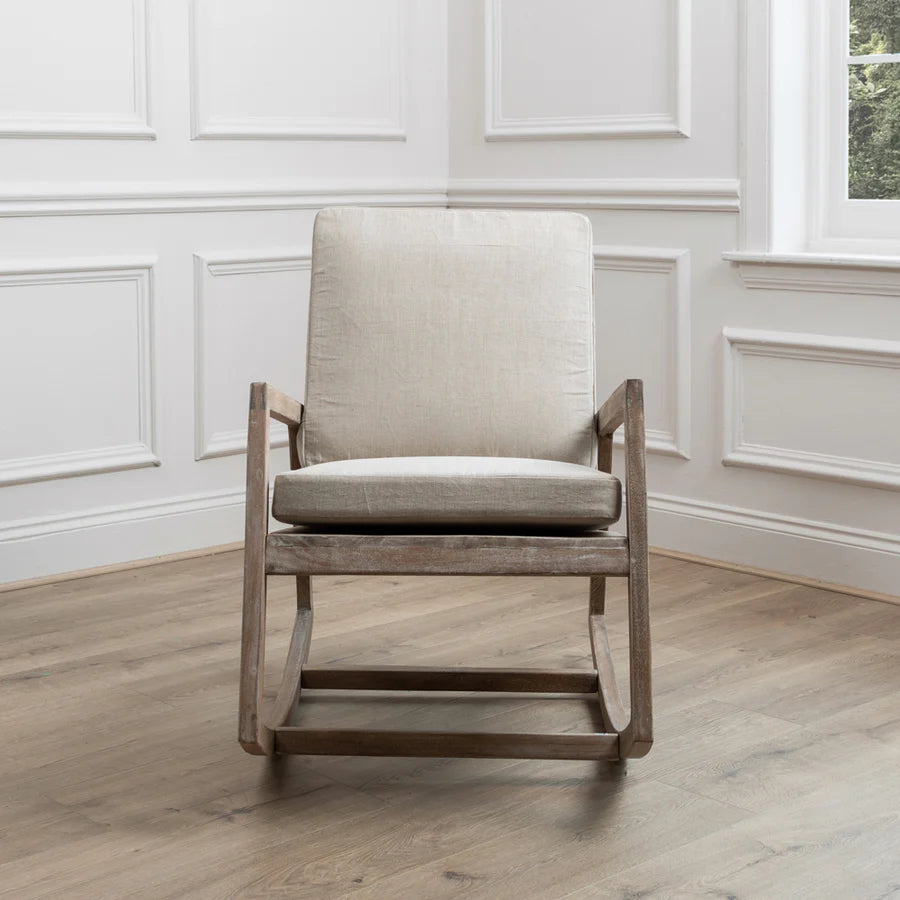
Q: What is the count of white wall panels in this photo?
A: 7